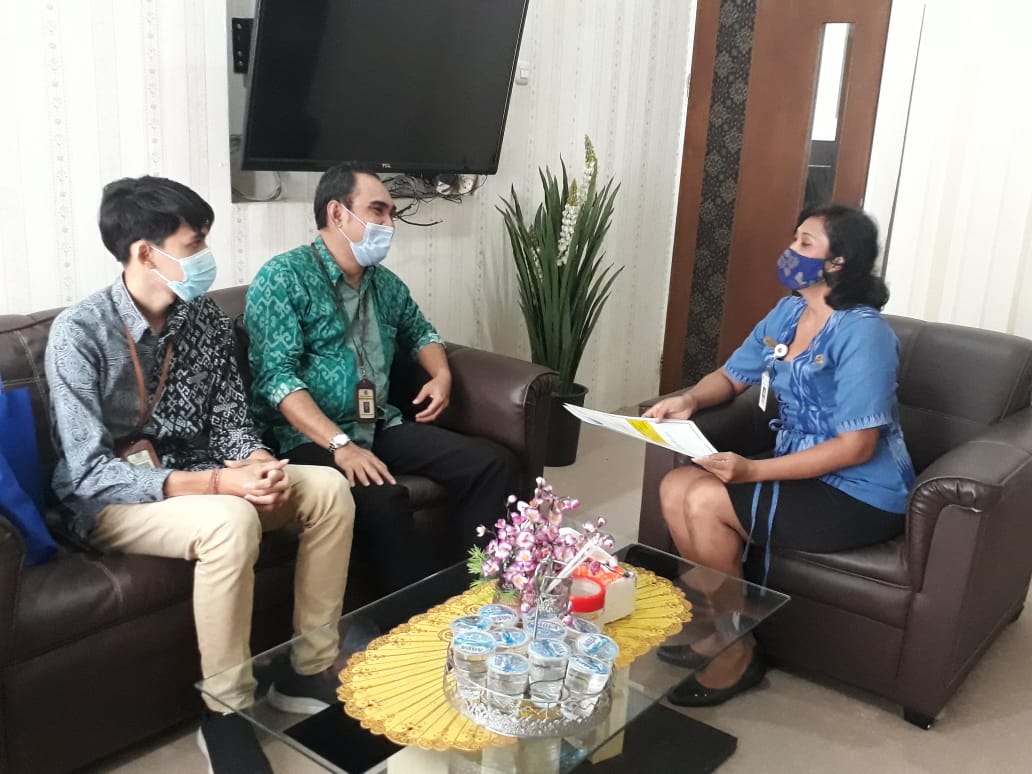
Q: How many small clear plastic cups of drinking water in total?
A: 11